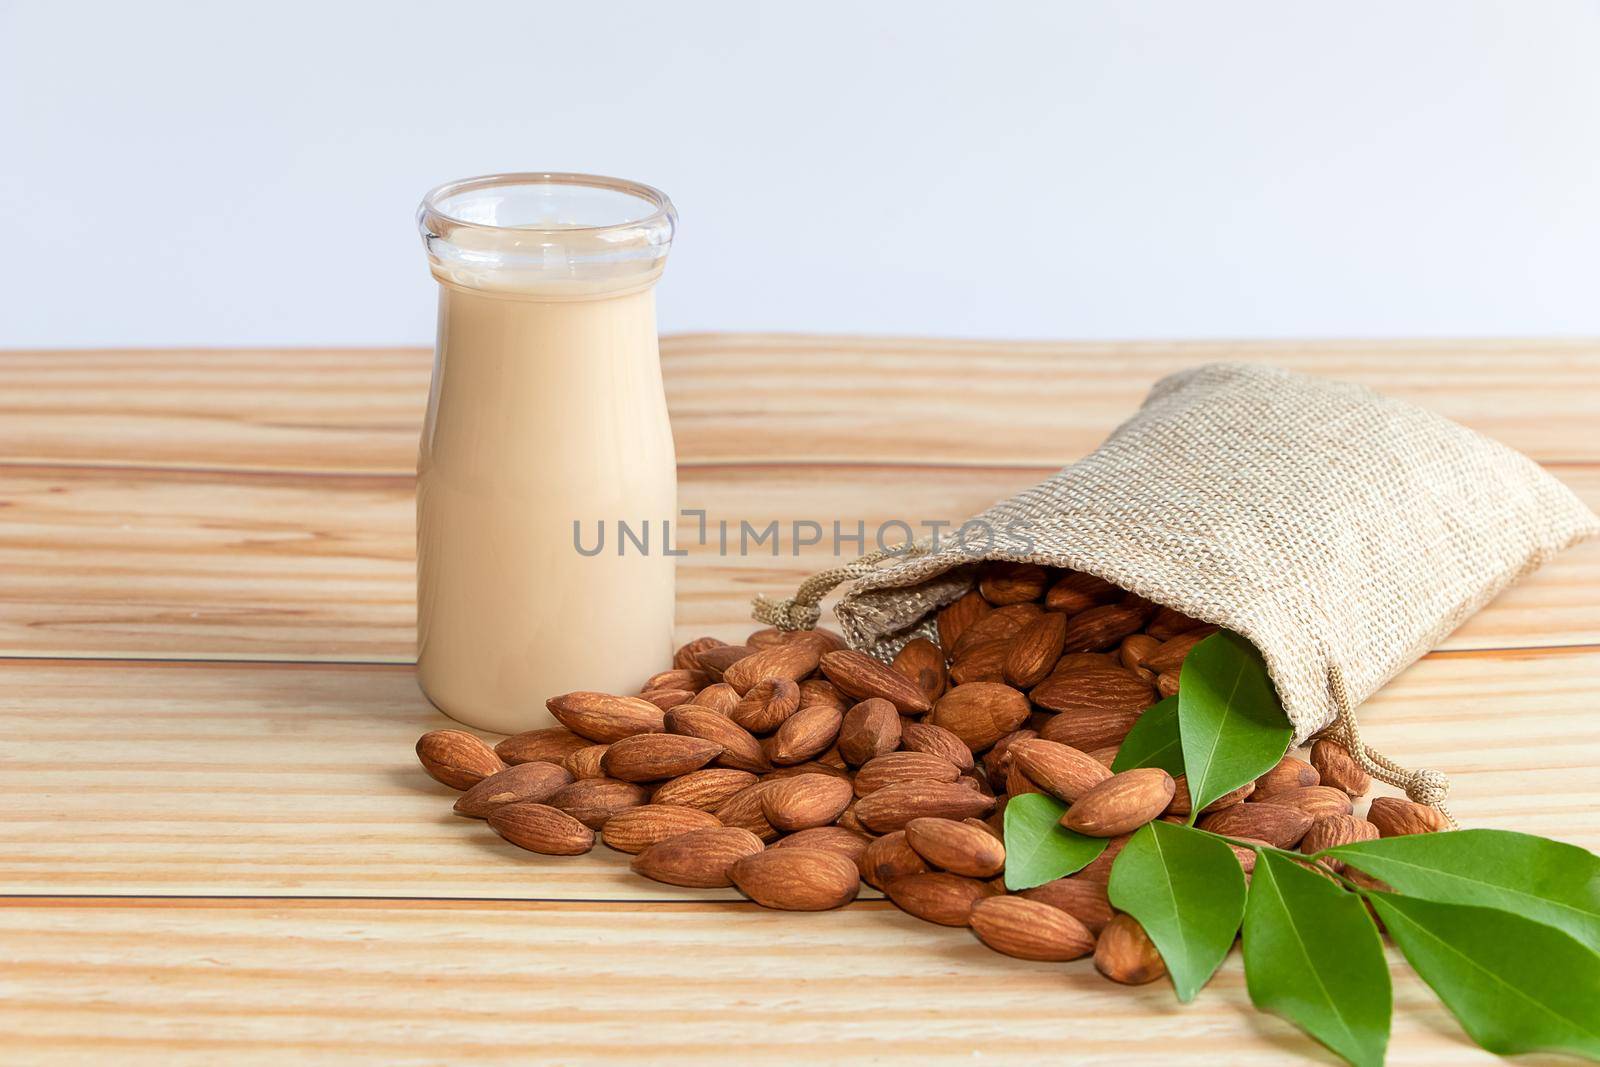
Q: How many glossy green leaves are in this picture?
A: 7